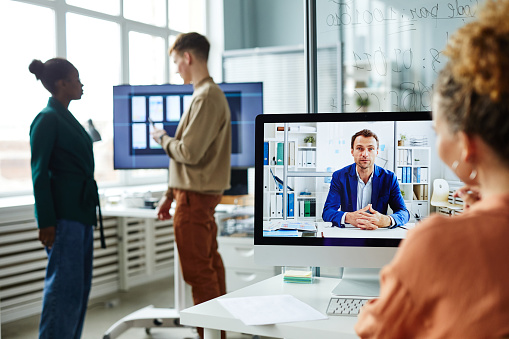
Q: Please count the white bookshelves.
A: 2